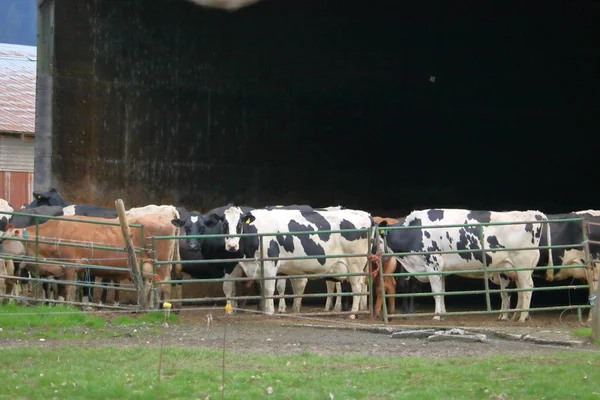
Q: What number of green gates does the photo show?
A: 3